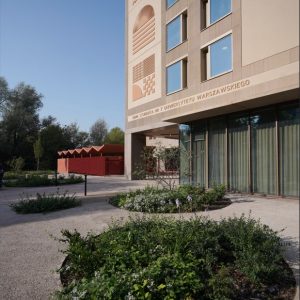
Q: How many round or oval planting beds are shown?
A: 4